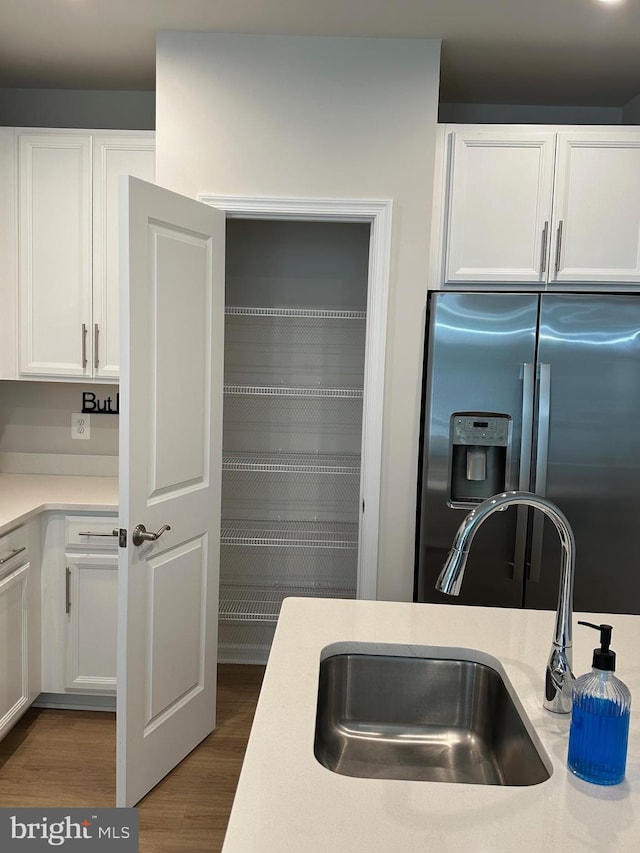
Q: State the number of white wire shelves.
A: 5